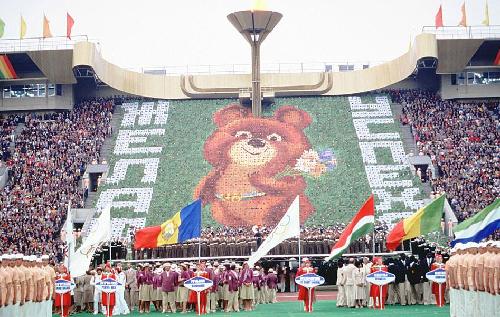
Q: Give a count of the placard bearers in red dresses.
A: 6